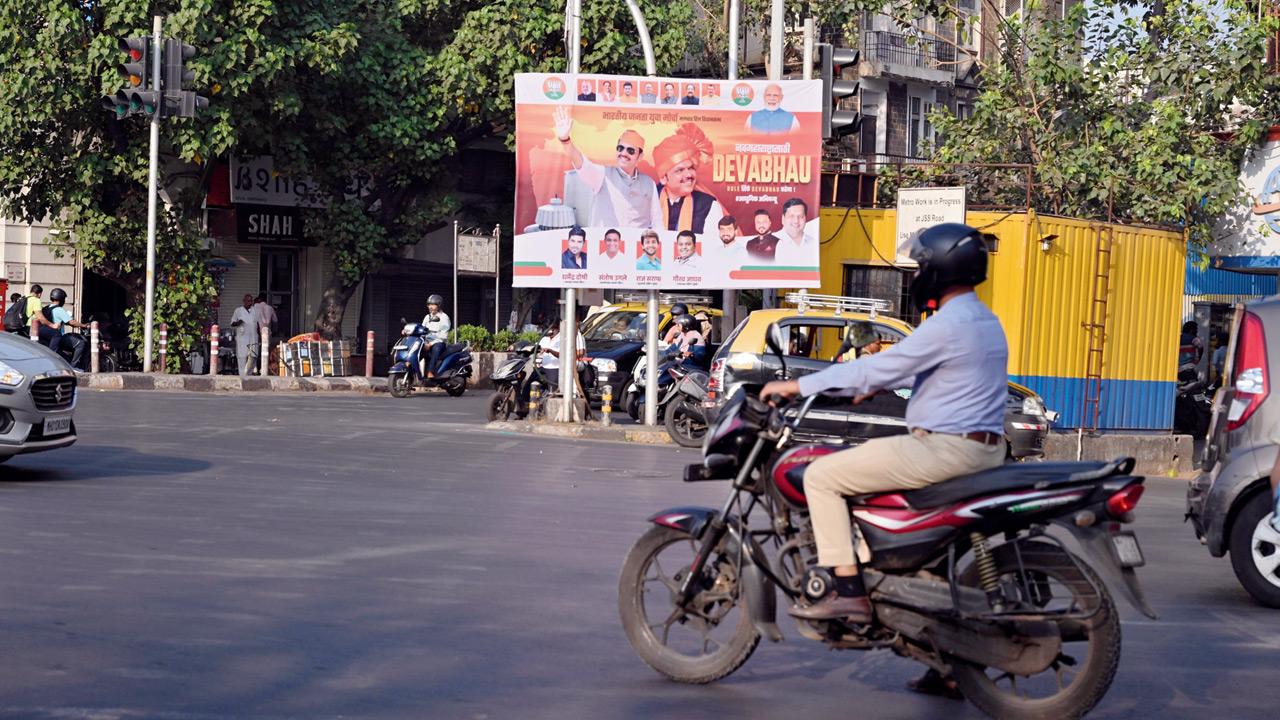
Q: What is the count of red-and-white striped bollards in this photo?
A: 6